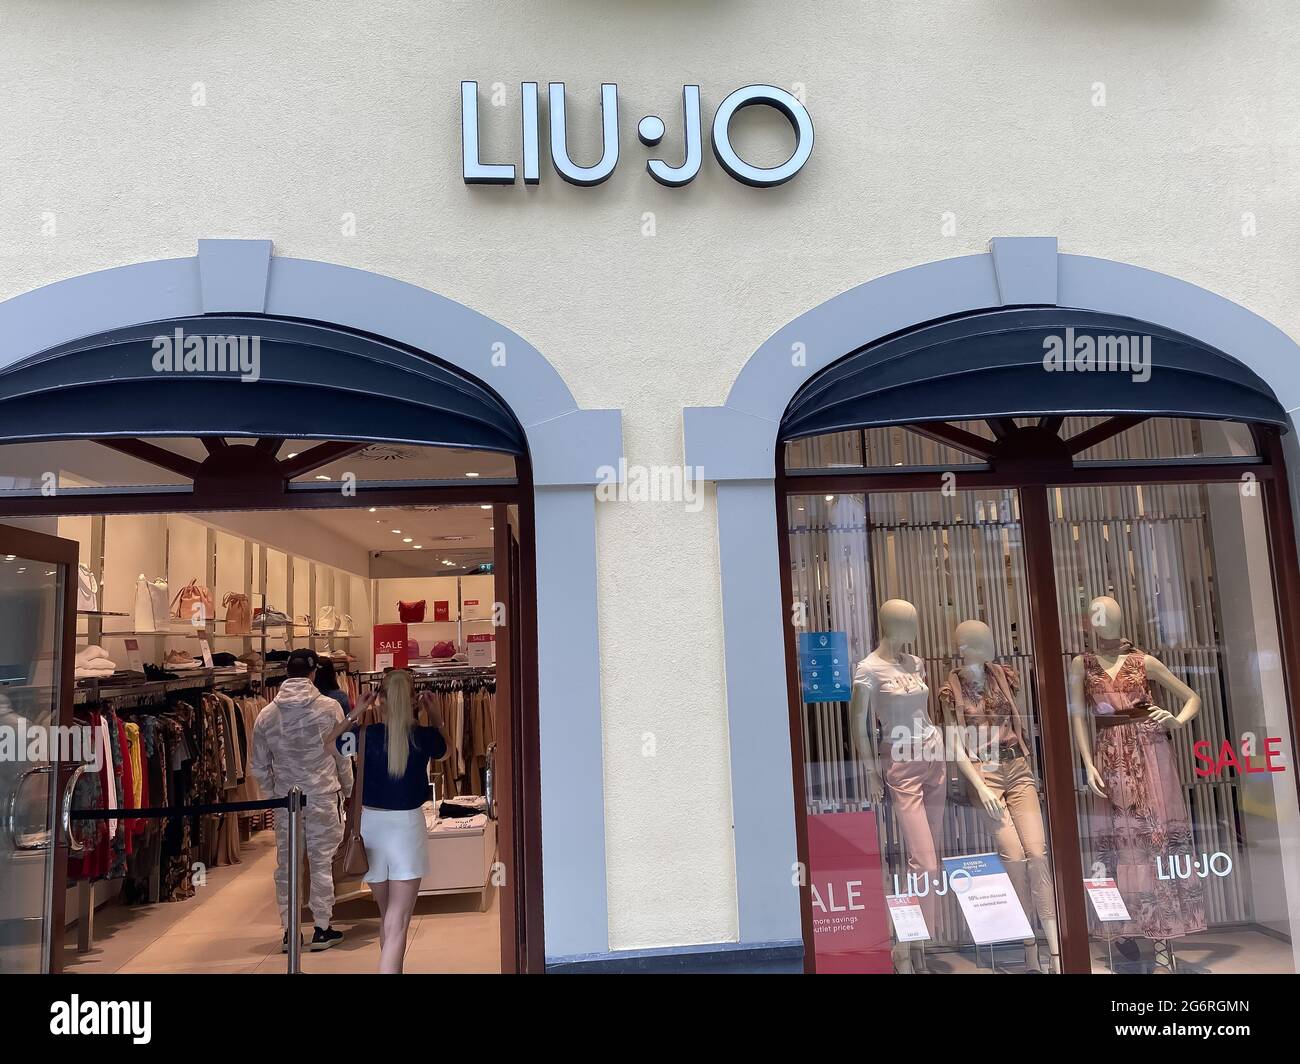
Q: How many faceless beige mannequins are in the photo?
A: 3